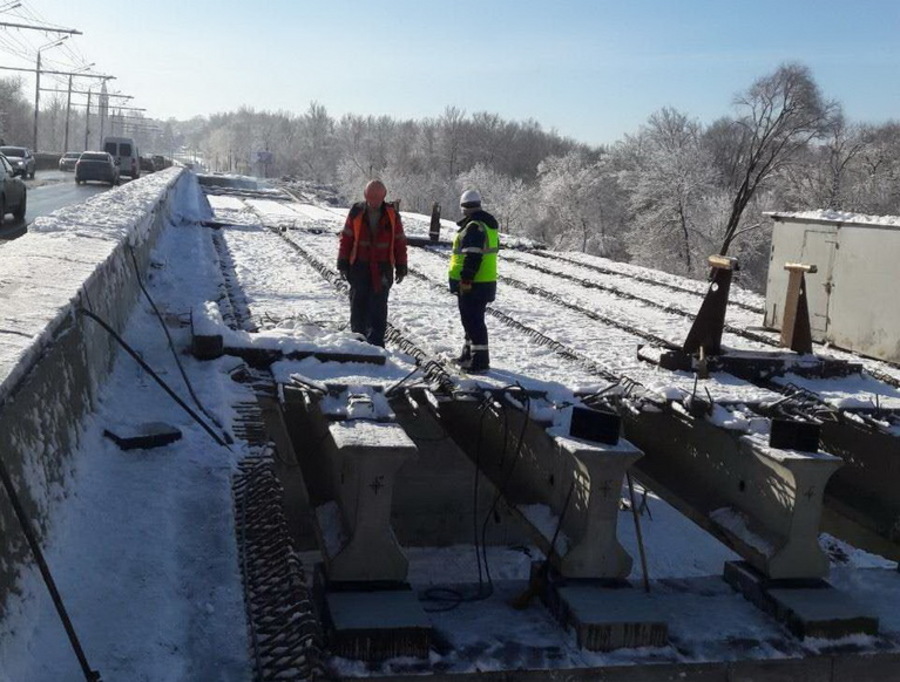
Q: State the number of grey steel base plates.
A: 3